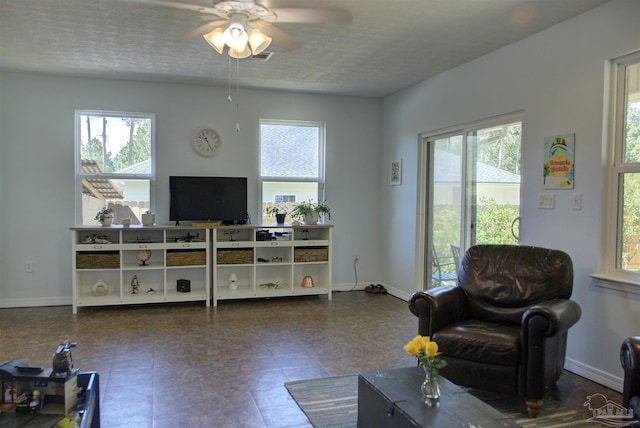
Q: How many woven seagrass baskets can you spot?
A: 4